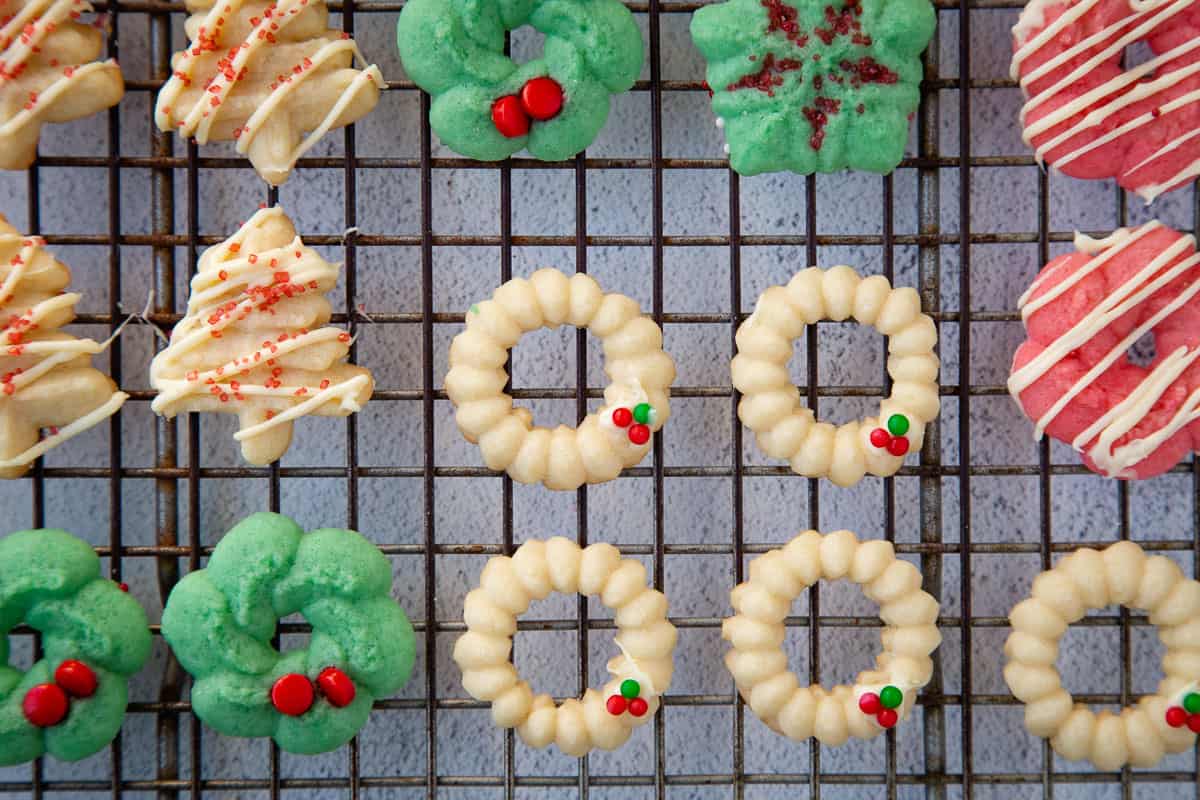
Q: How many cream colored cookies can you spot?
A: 9